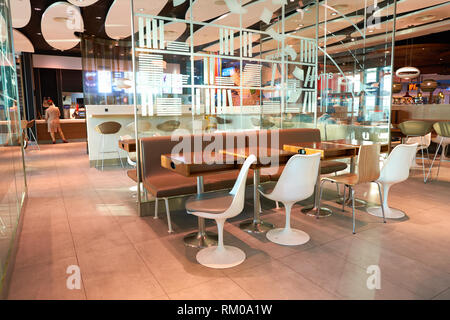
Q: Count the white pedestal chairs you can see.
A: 3